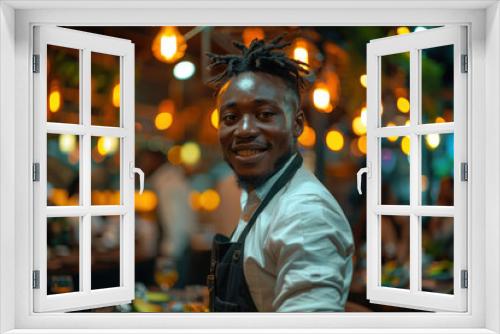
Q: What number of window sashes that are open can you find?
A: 2